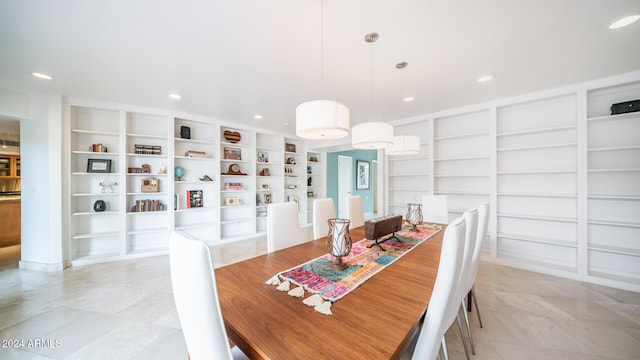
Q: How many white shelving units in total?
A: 11